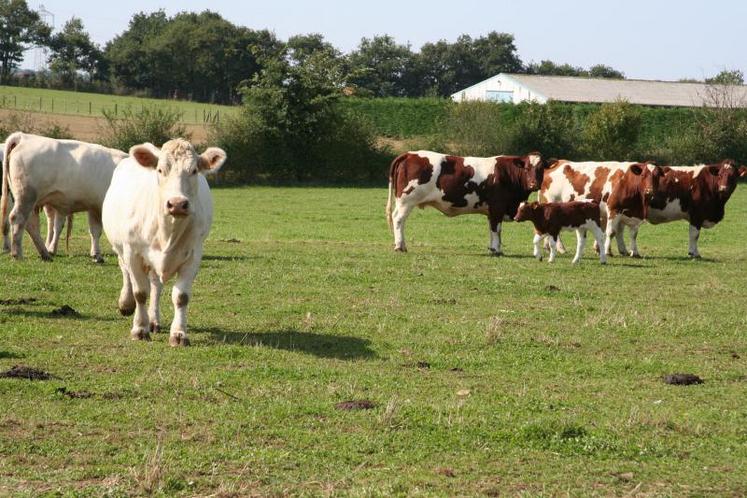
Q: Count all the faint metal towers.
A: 1